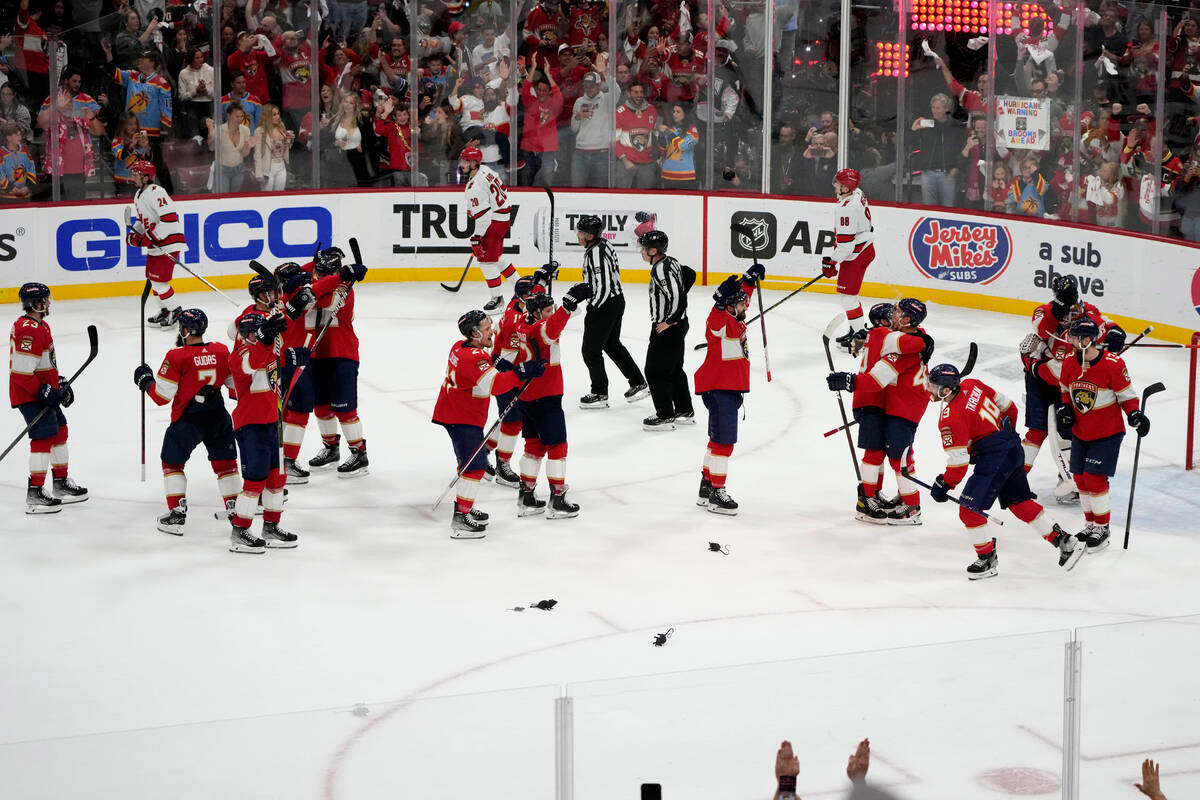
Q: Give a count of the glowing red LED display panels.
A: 2